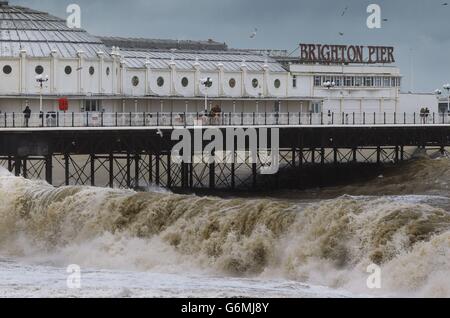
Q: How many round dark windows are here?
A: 12